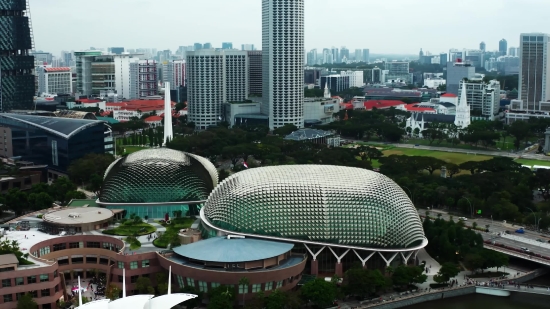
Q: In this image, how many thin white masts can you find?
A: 3